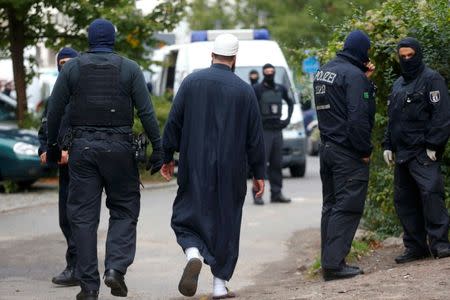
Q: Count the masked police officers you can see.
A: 6